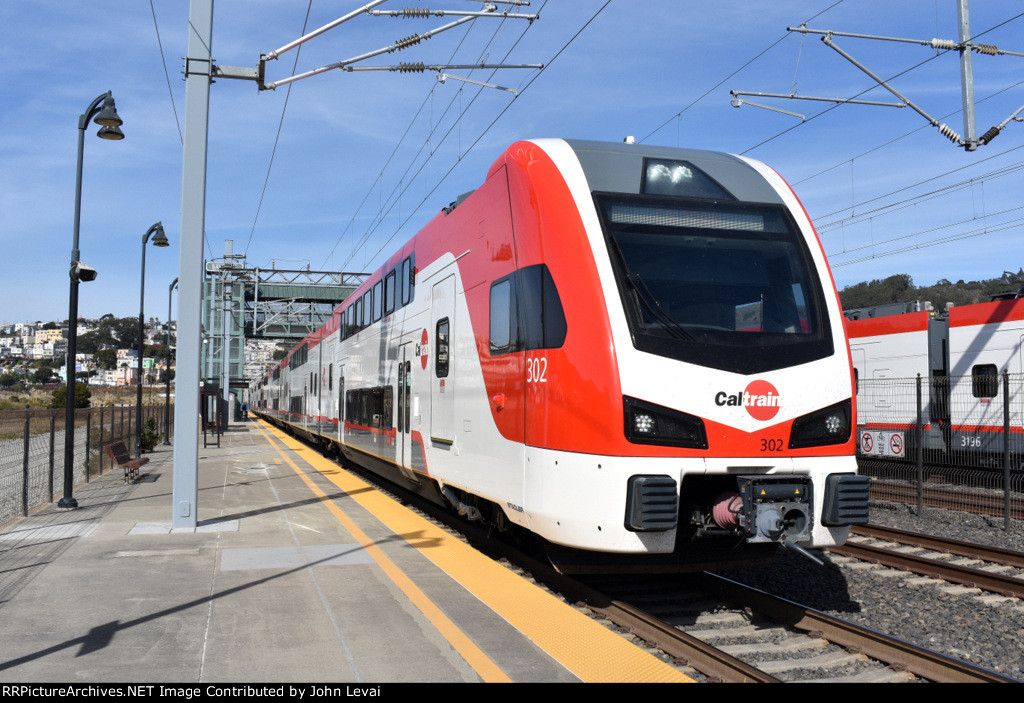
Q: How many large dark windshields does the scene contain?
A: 1